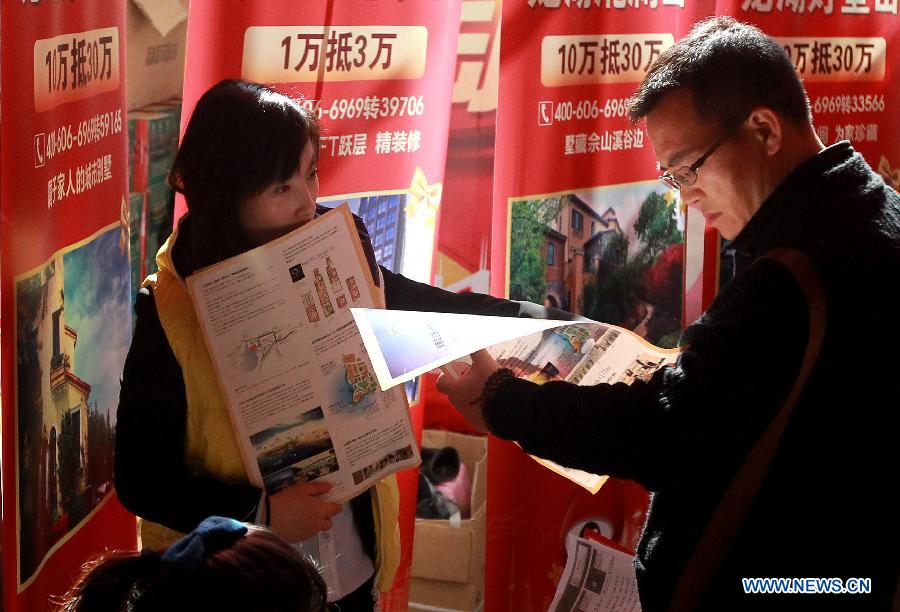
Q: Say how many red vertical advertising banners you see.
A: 4